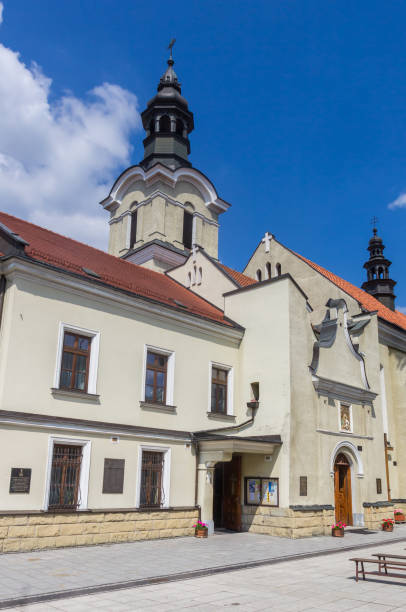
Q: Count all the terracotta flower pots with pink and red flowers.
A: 4